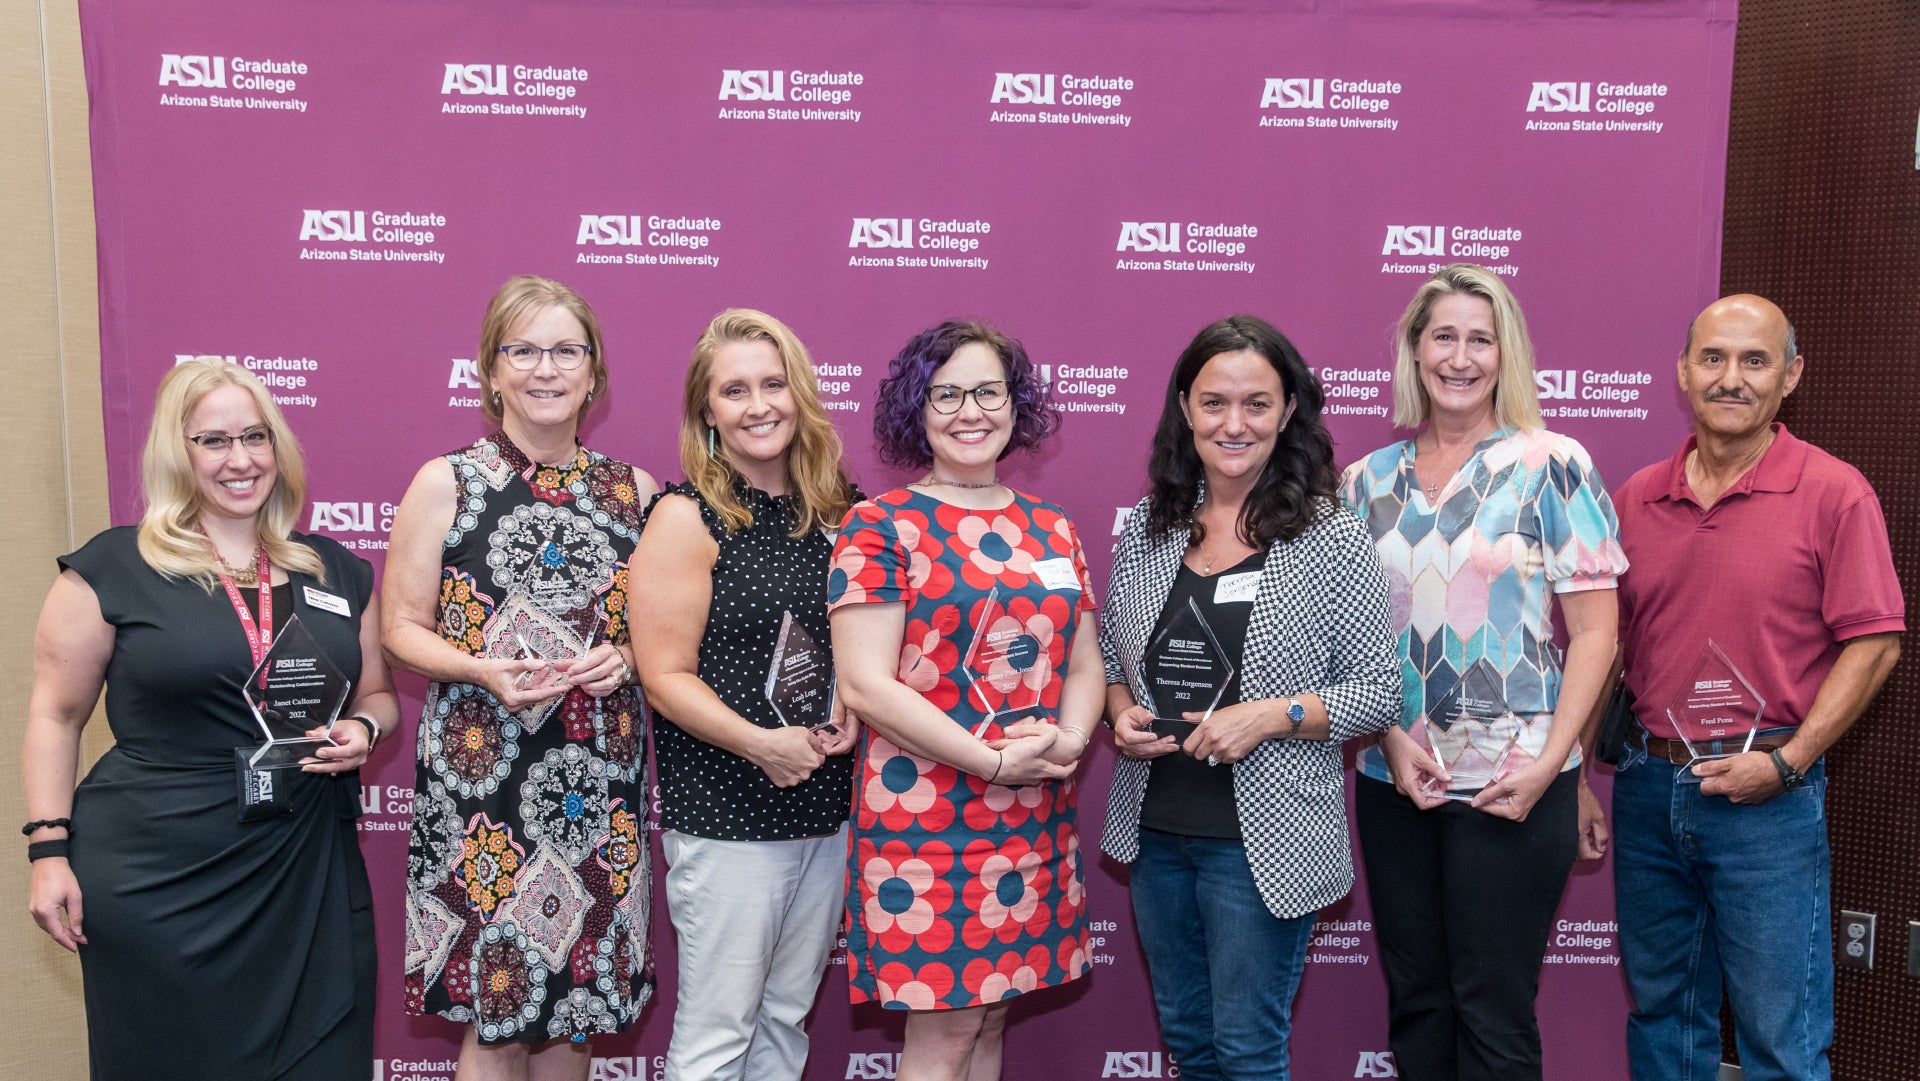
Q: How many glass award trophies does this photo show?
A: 7